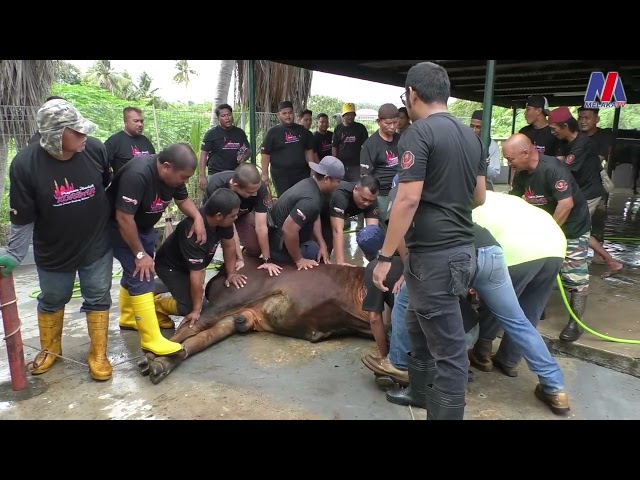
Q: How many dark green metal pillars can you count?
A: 4